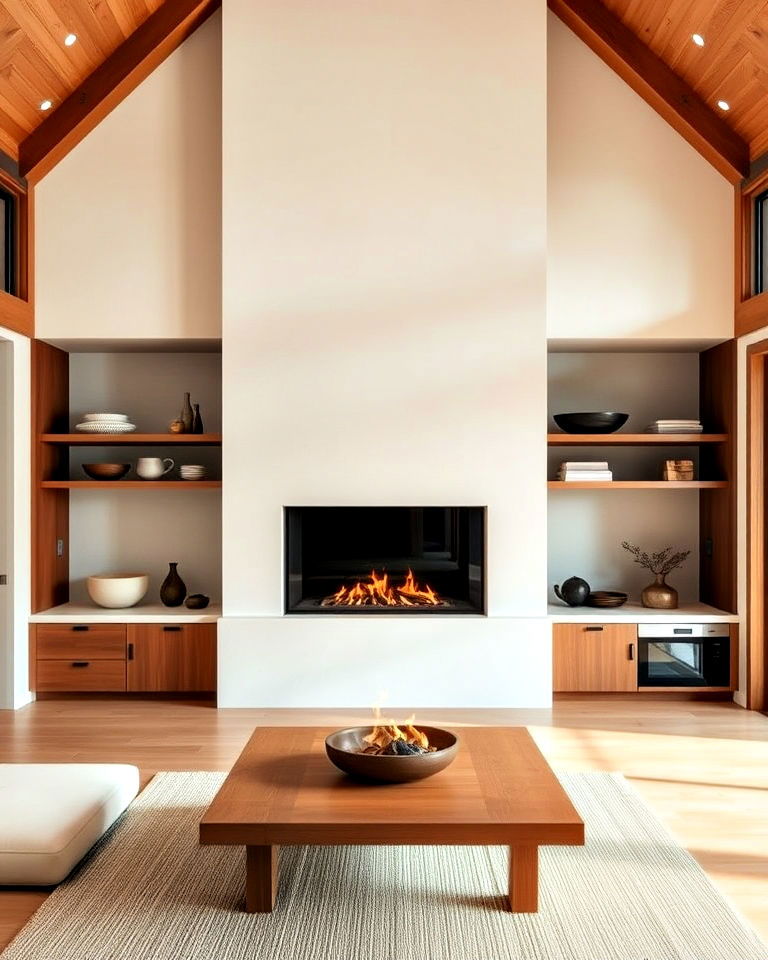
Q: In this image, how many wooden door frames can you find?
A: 1